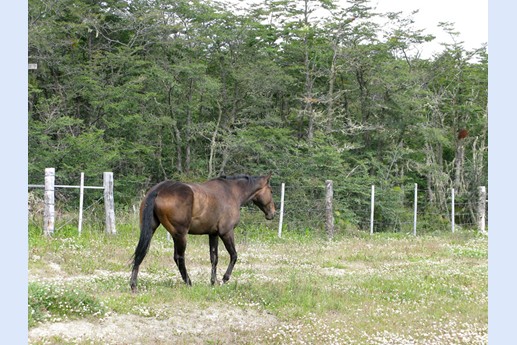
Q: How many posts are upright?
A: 9